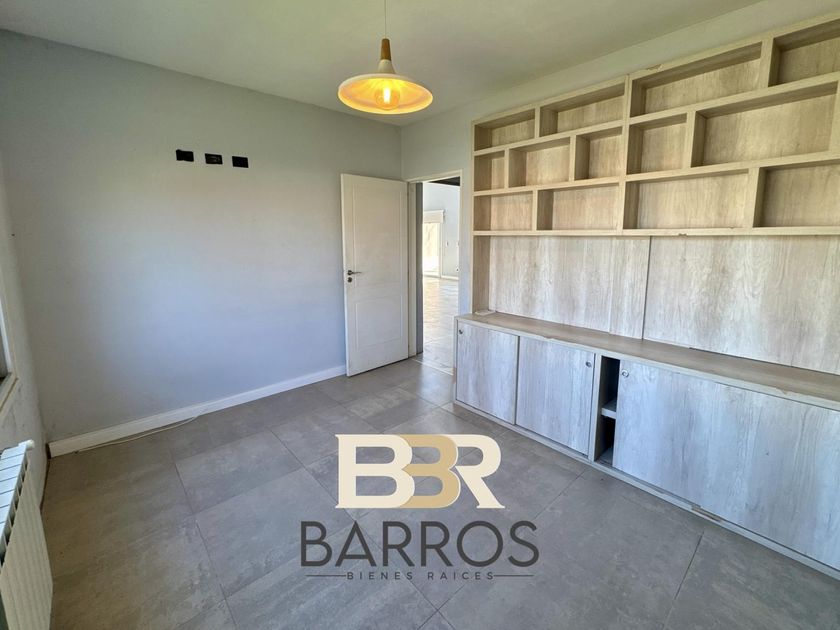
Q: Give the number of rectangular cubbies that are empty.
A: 13